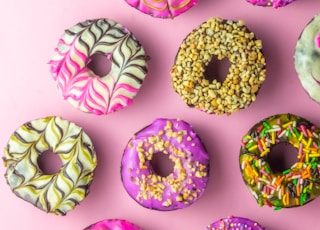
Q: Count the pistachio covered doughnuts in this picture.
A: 1